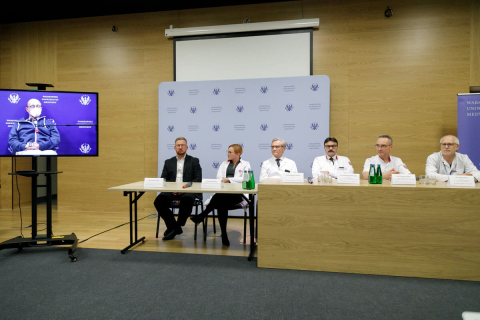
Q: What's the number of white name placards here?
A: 6